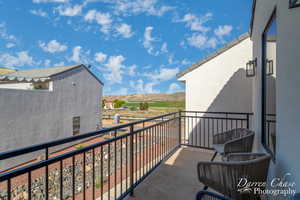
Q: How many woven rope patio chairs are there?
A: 2